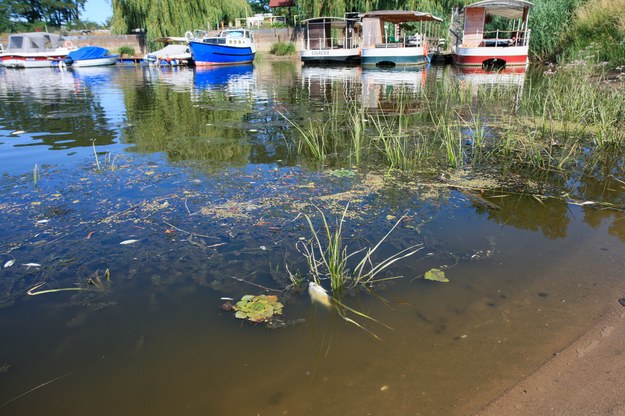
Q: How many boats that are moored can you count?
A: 7